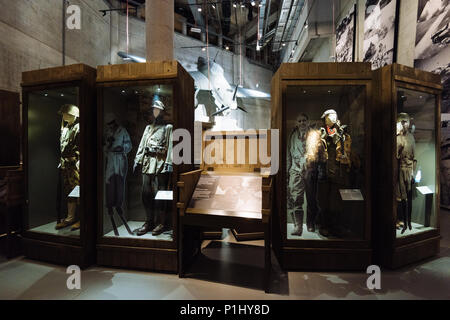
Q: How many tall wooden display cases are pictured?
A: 4